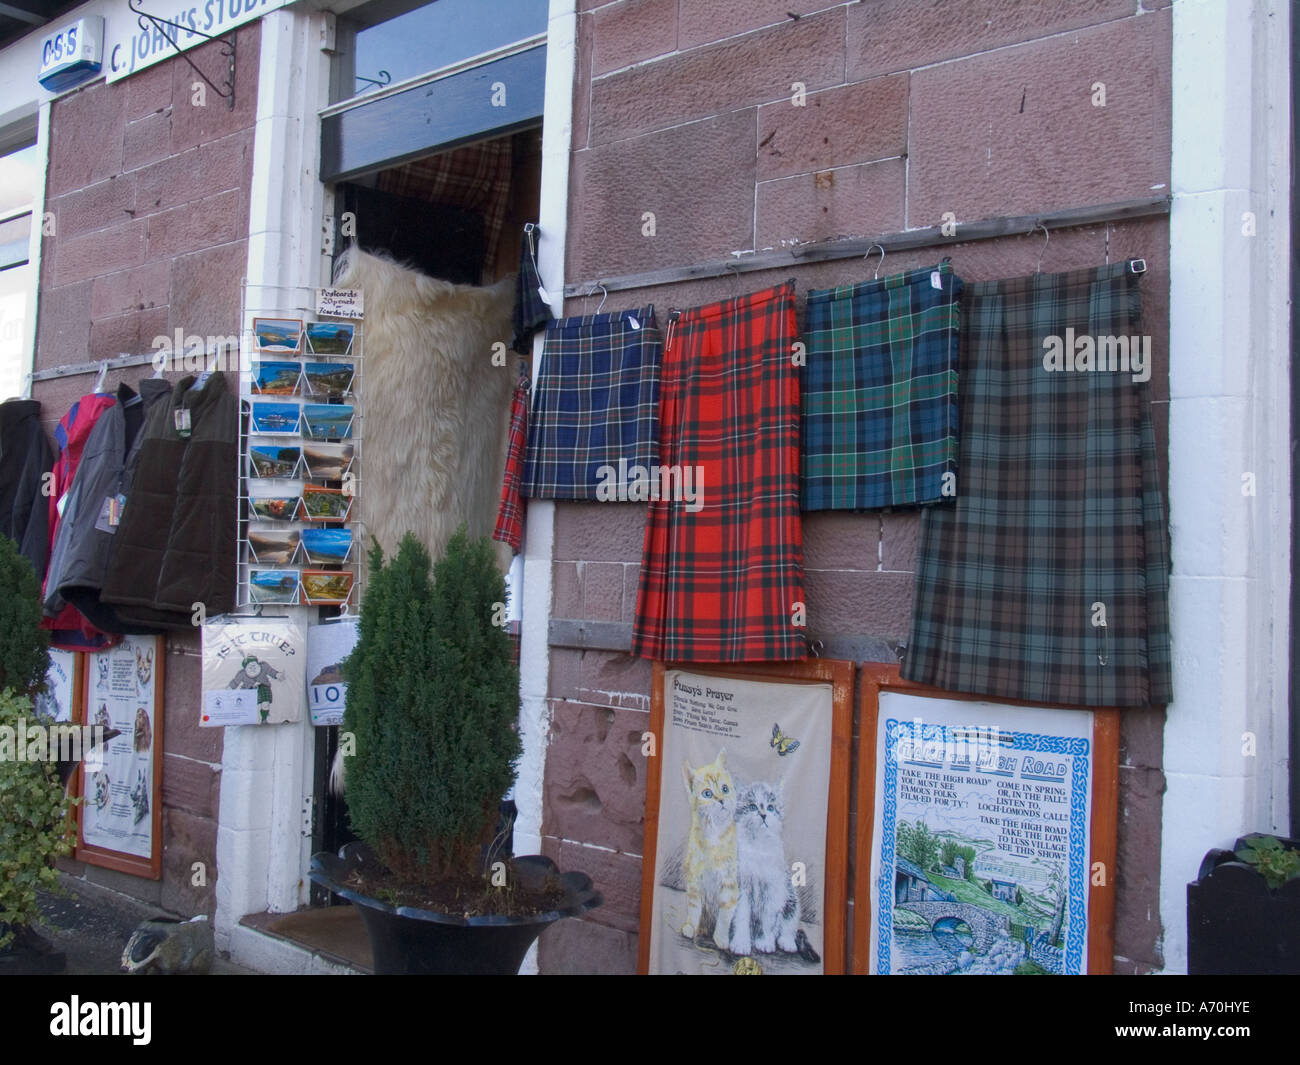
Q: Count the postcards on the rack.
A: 14